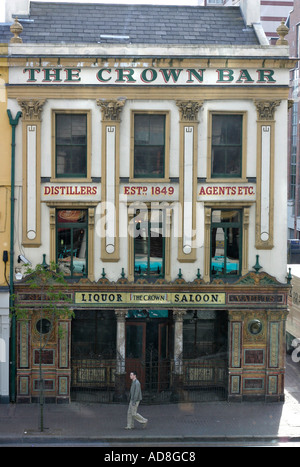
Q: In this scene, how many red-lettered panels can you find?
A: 3